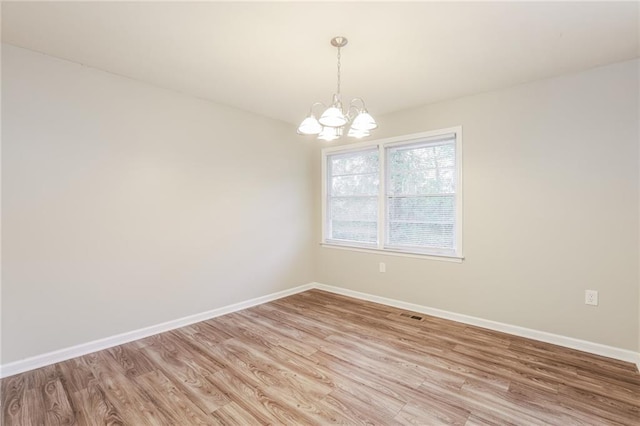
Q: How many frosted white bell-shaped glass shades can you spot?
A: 5